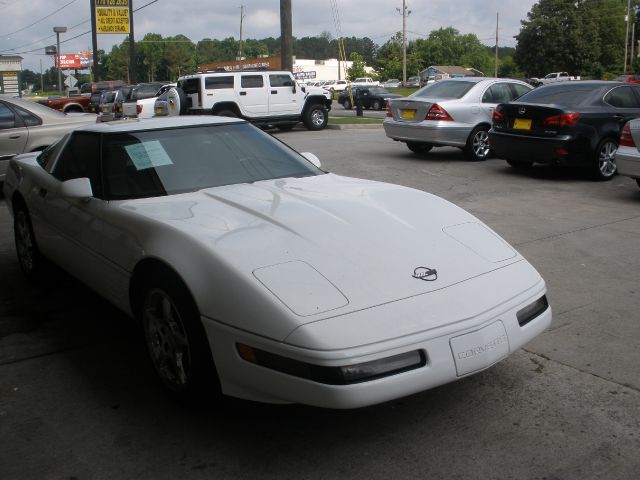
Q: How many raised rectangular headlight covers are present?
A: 2